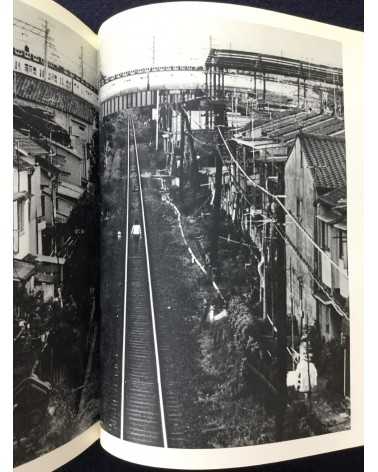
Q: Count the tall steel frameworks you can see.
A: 1